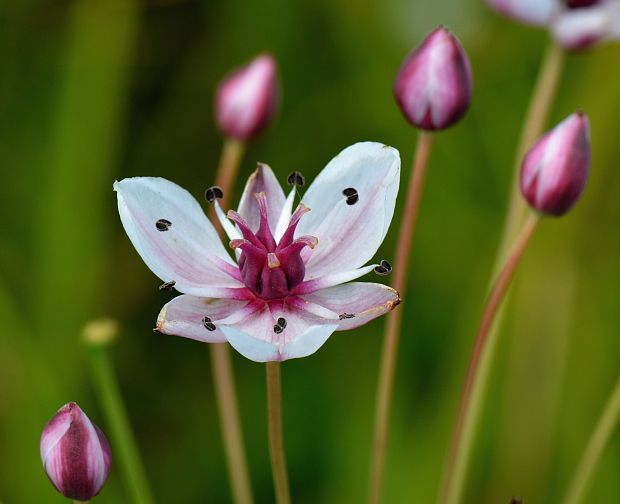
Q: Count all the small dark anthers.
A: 9